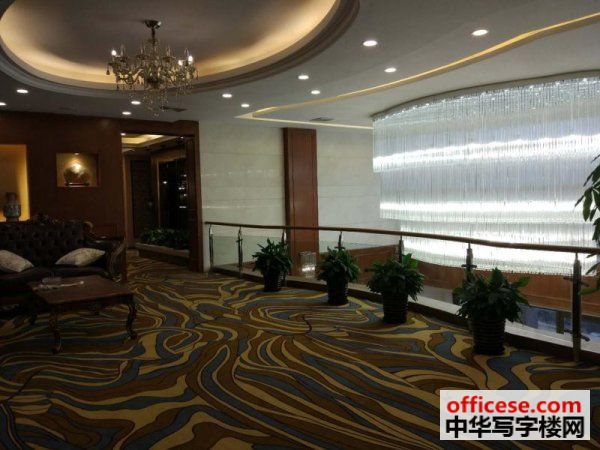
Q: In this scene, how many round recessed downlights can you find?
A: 11